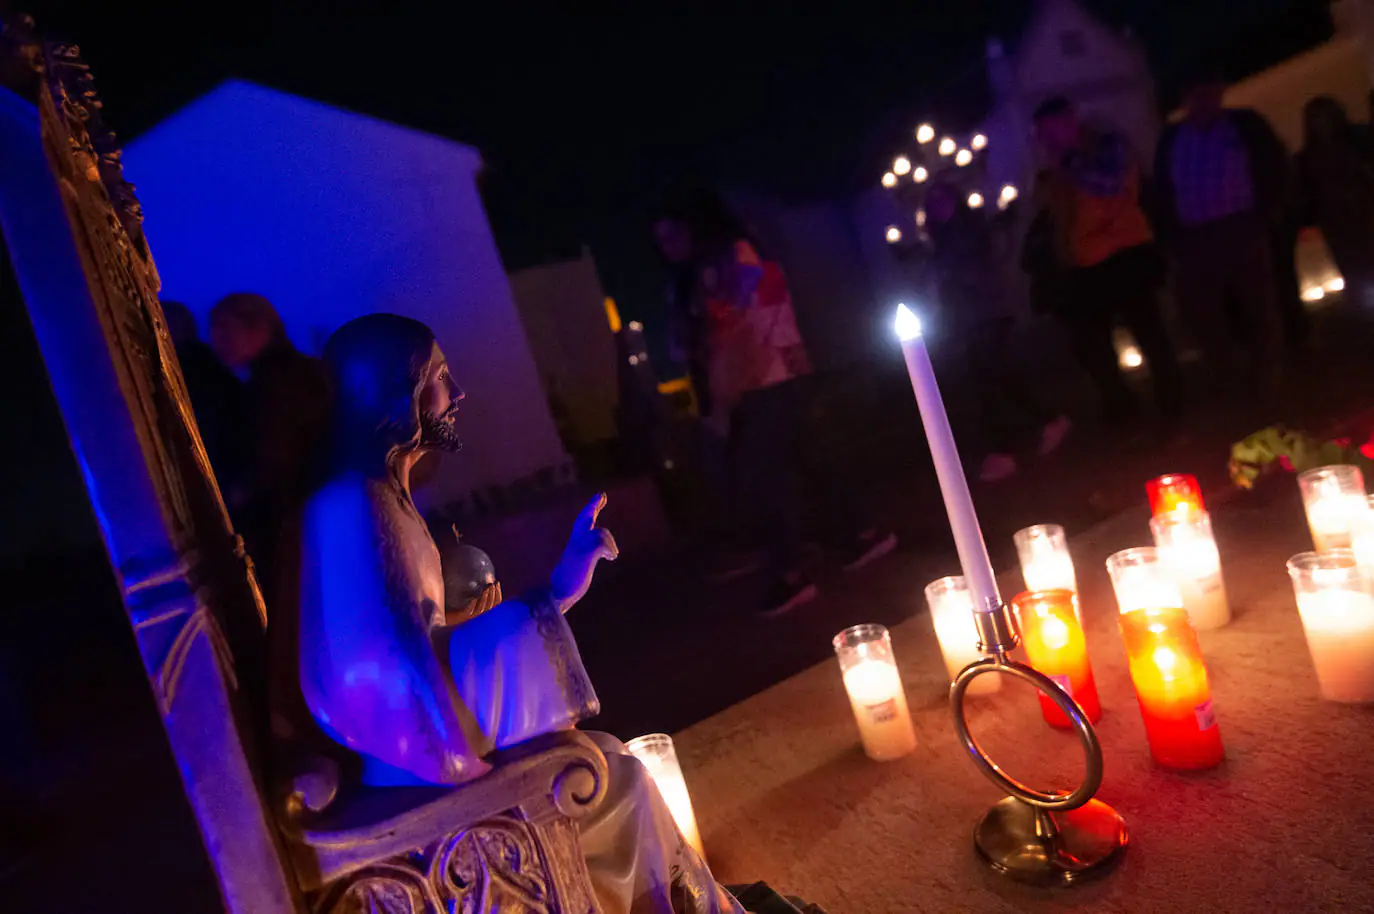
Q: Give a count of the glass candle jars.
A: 12